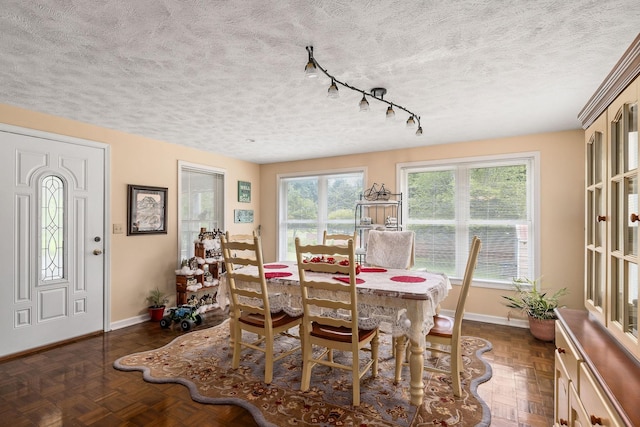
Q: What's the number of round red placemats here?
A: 5